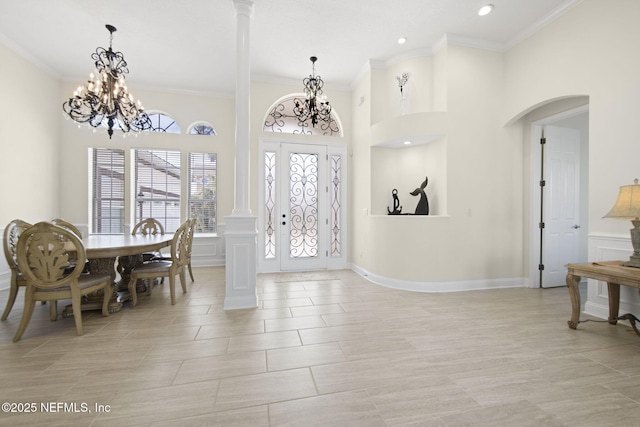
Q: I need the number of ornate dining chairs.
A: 6